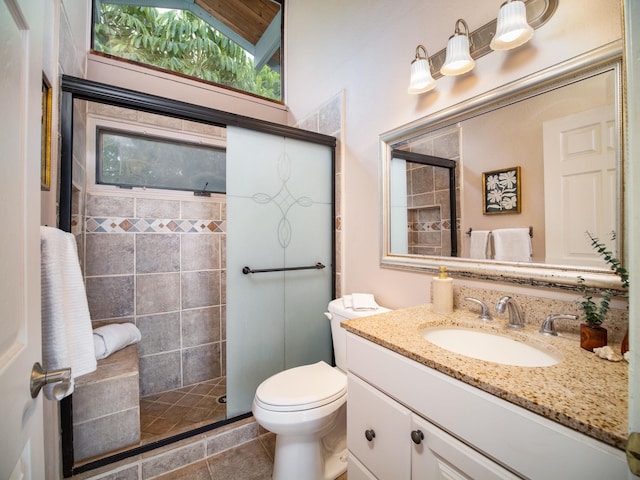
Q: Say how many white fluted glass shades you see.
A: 3